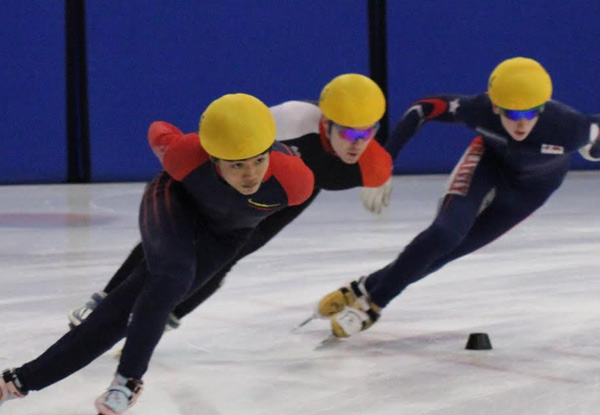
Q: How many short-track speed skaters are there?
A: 3